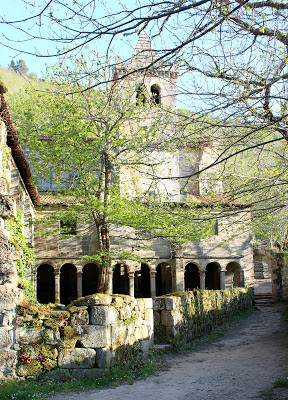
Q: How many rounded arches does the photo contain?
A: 11